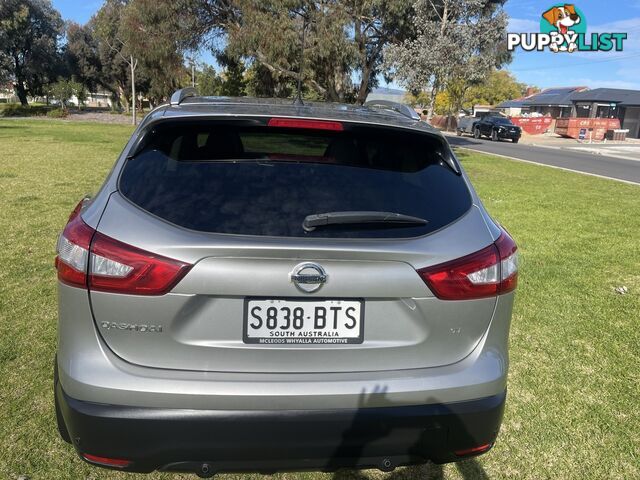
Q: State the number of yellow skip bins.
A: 0